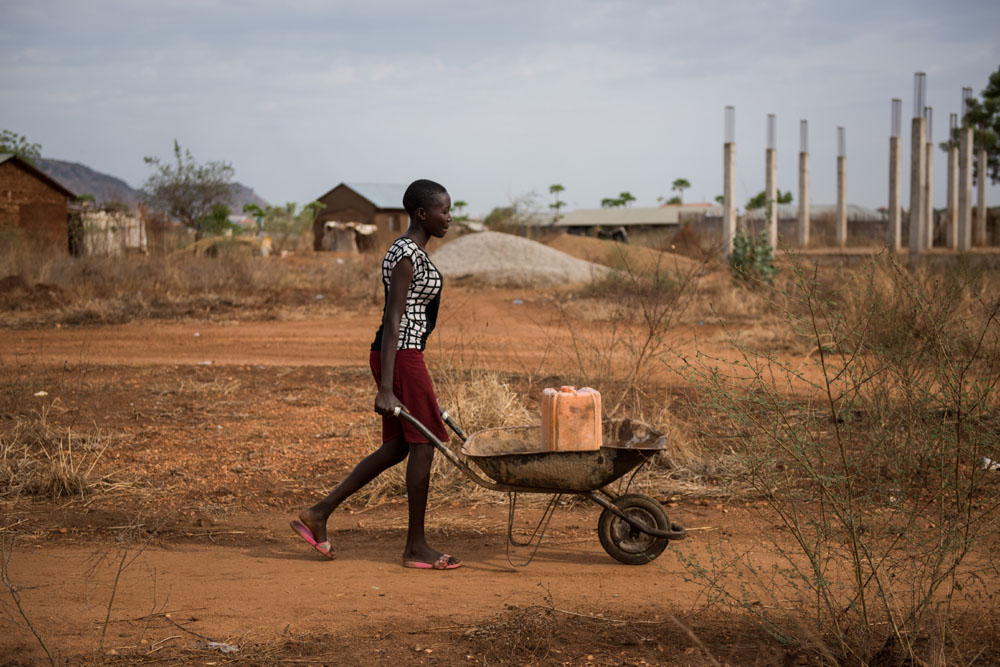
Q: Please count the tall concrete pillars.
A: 10